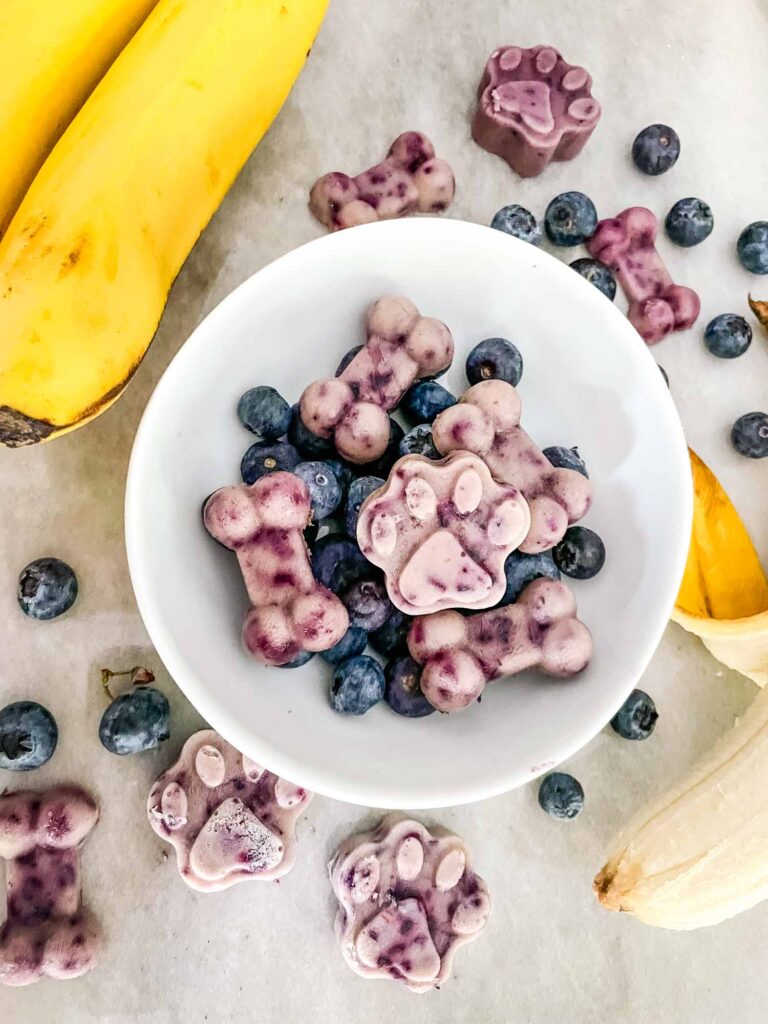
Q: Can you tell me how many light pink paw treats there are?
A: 3